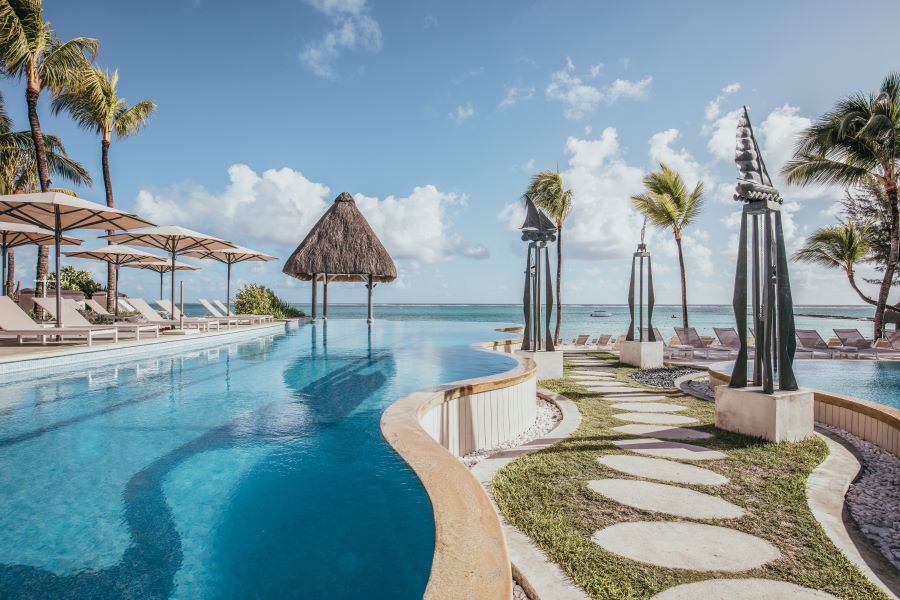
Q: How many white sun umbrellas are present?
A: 6